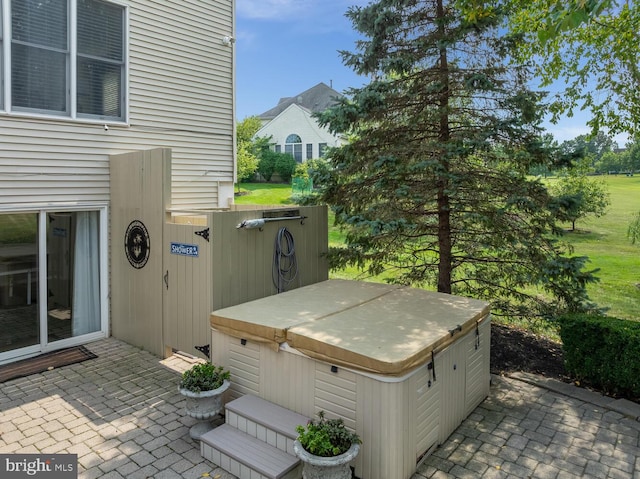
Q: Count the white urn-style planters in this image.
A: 2